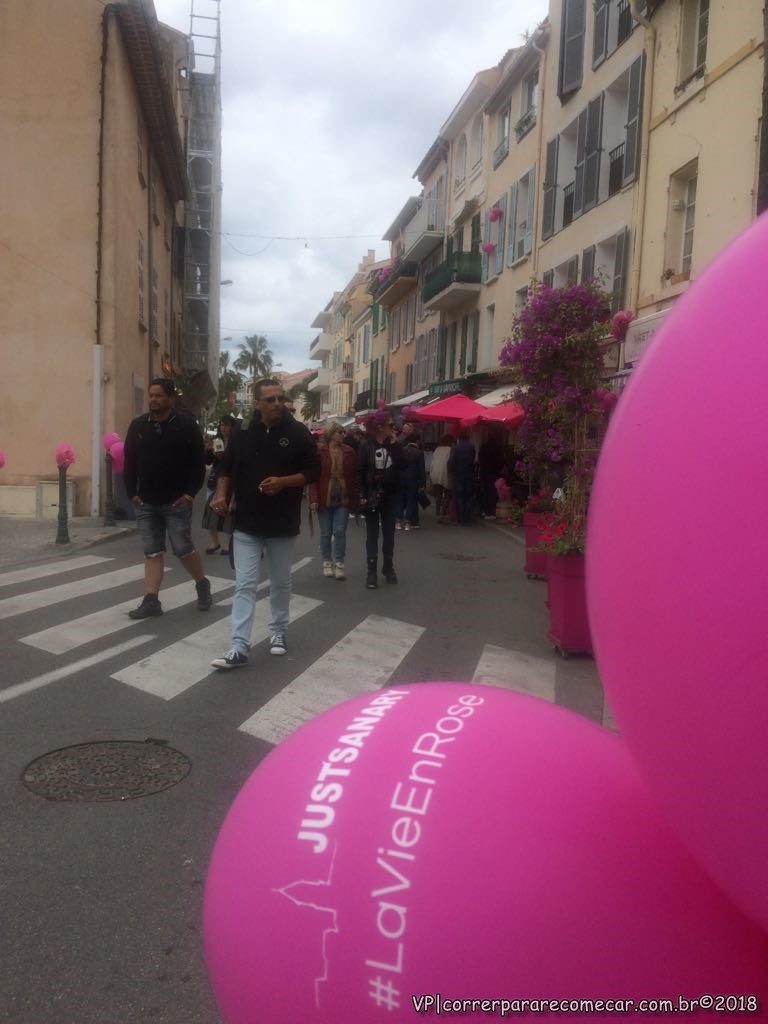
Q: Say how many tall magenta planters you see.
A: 2